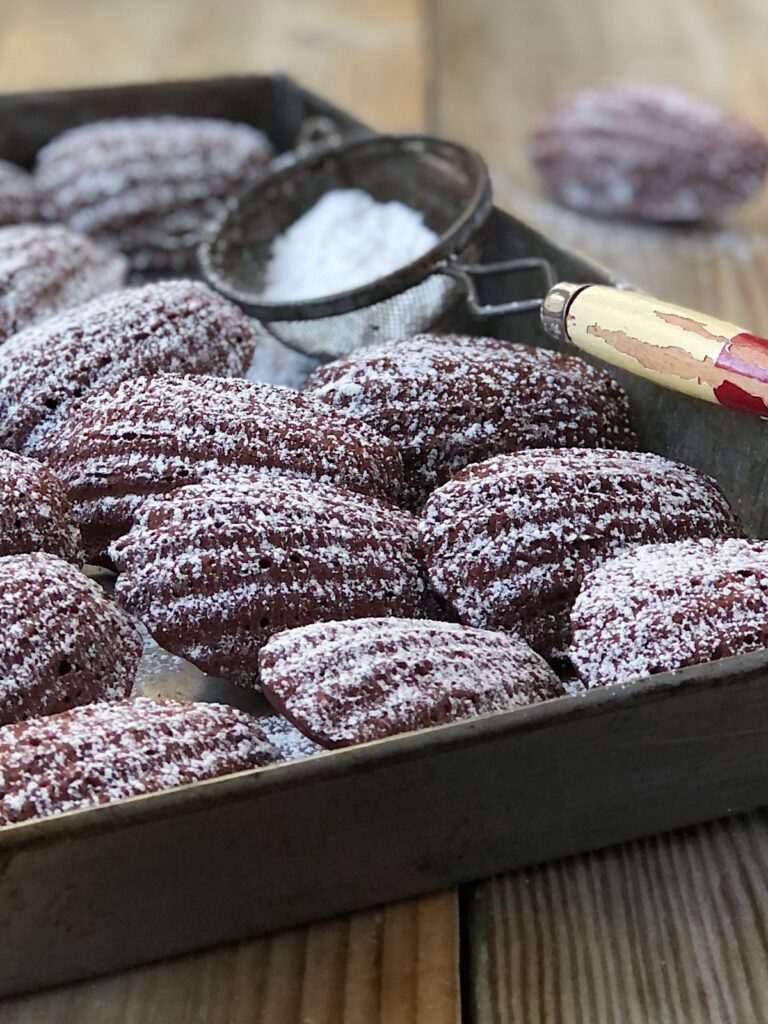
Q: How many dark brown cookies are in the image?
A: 14